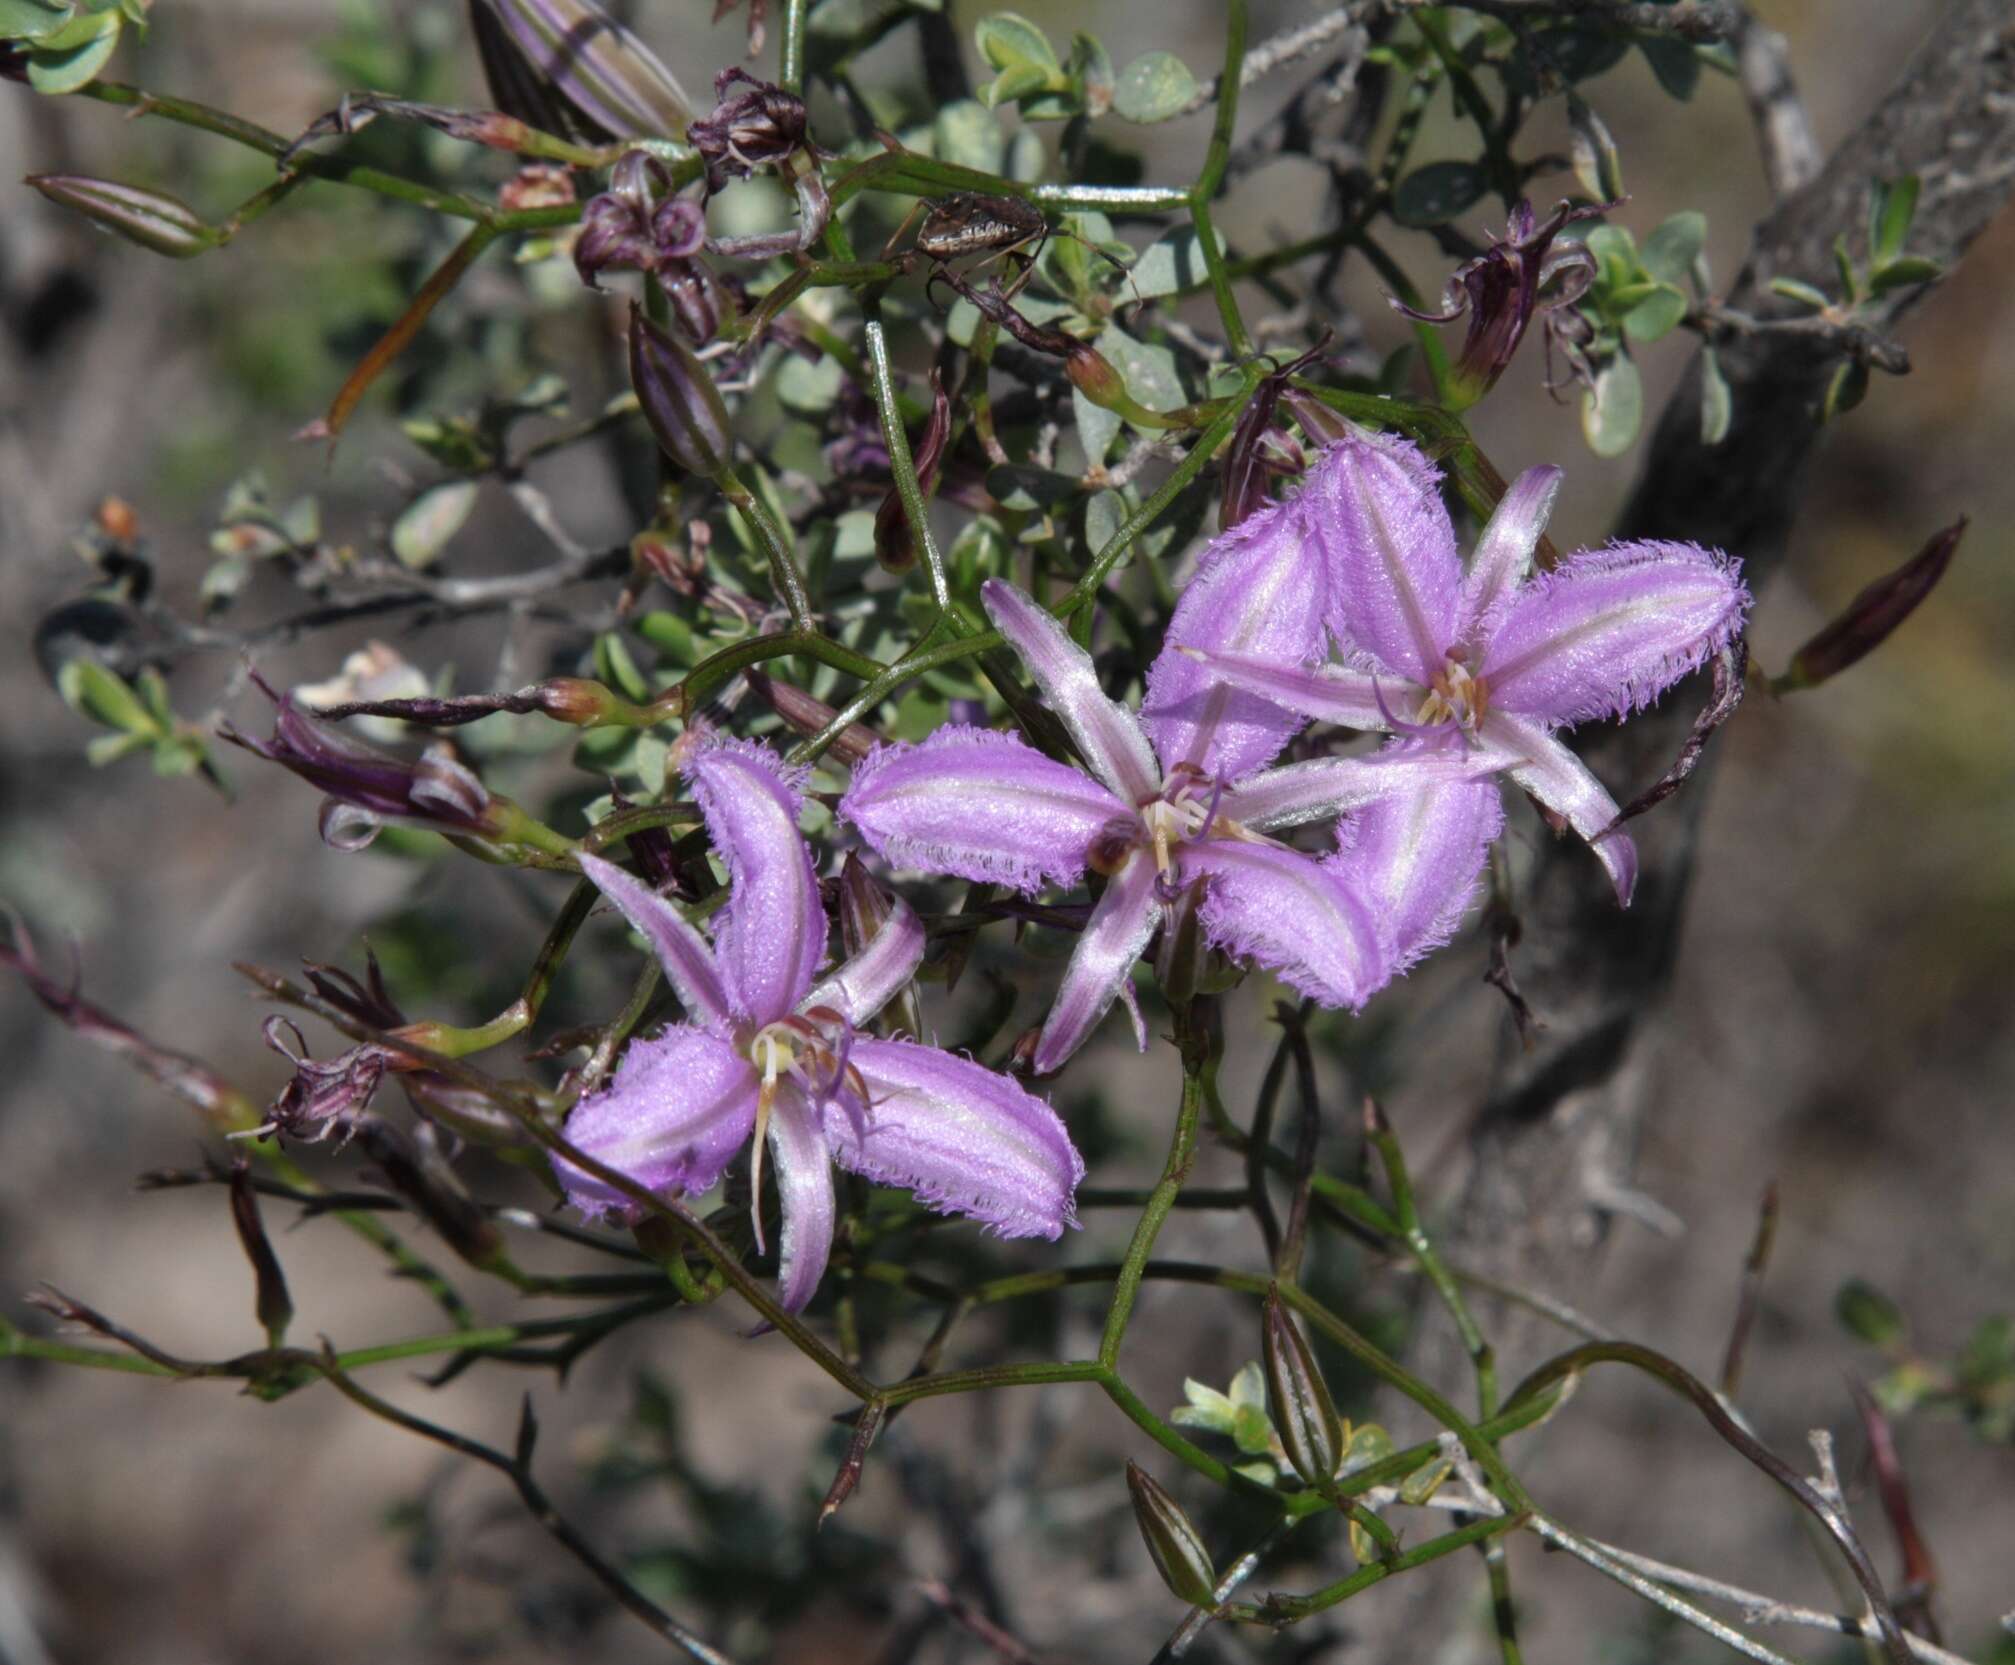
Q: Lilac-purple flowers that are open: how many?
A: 3